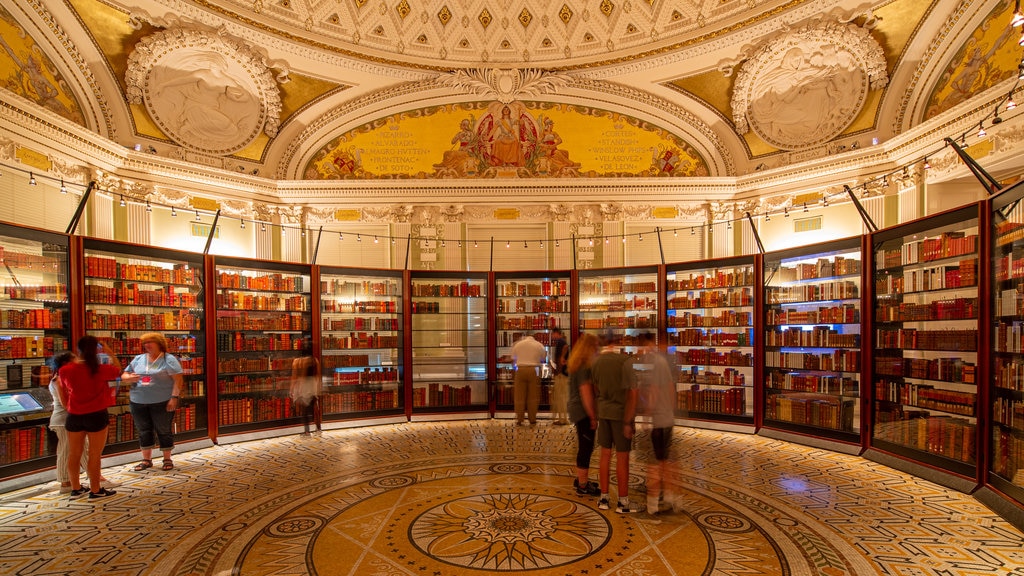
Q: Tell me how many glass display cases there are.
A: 11